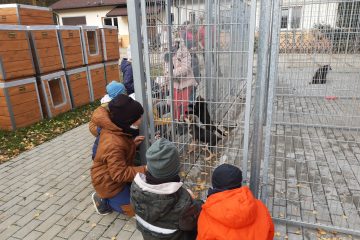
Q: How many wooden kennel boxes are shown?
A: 11